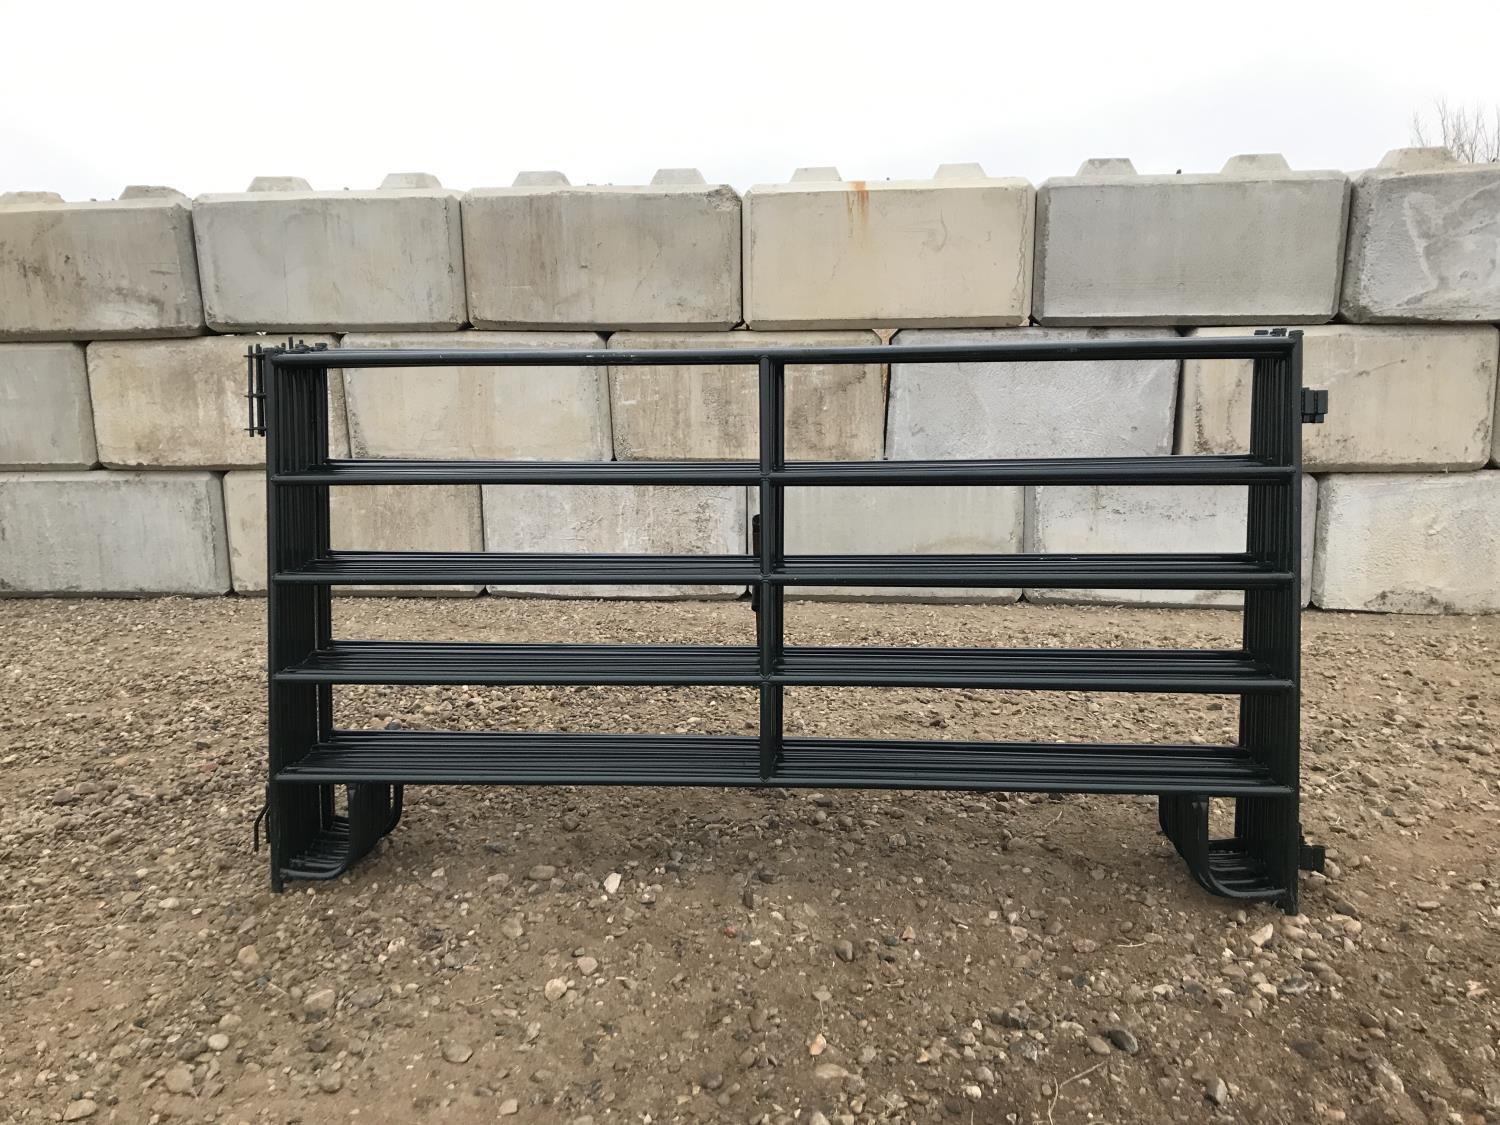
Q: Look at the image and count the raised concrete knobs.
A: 11